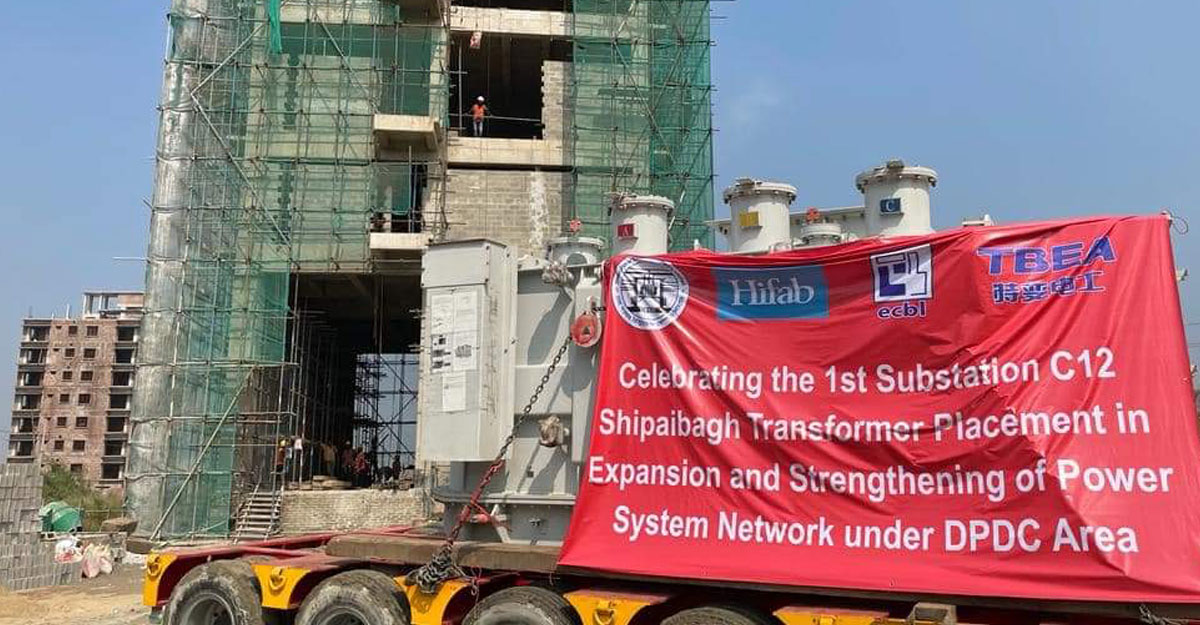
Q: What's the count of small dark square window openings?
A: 13